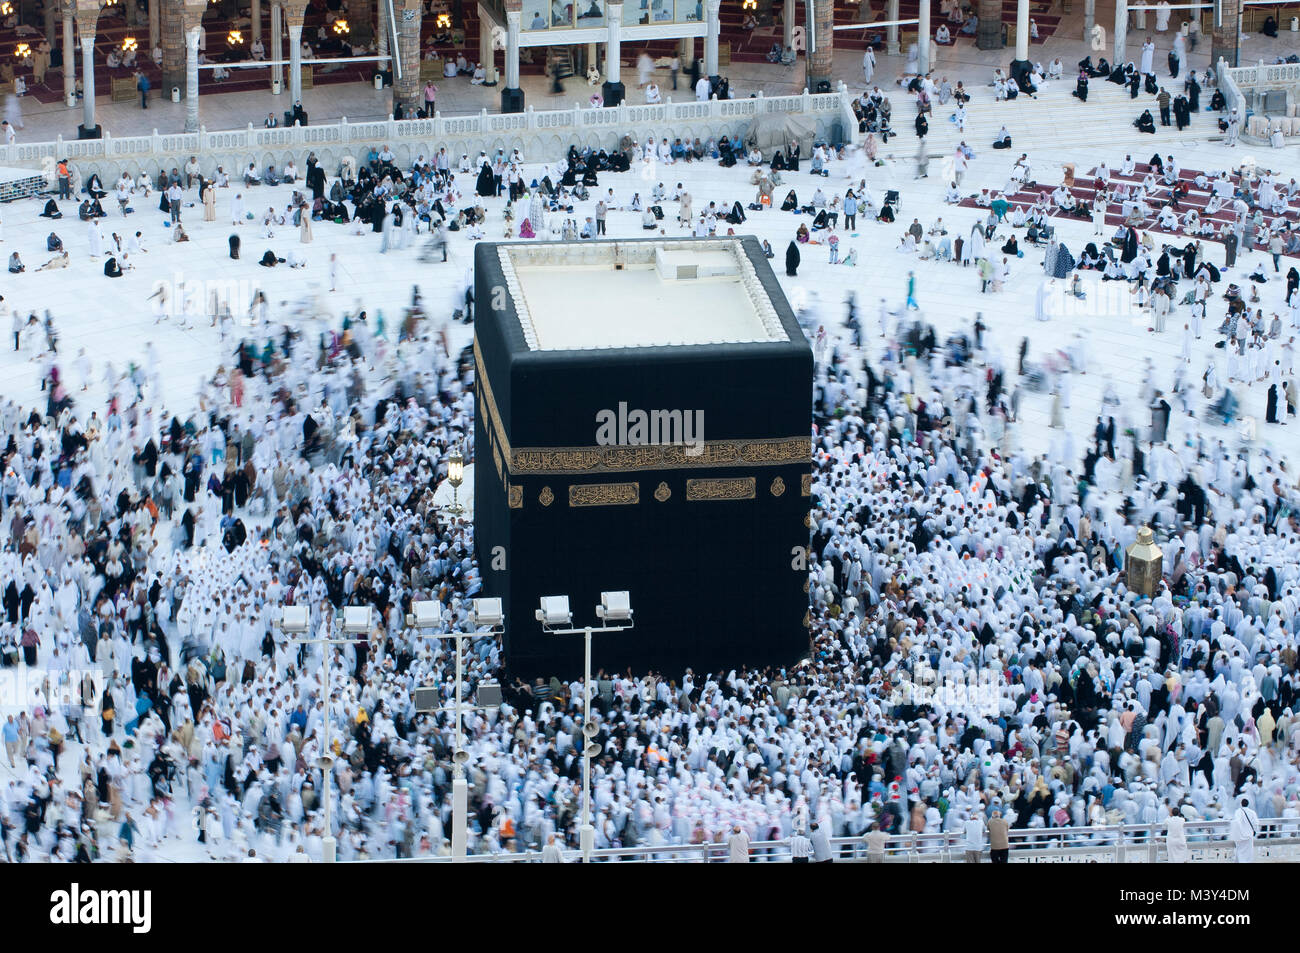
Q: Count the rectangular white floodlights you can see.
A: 6